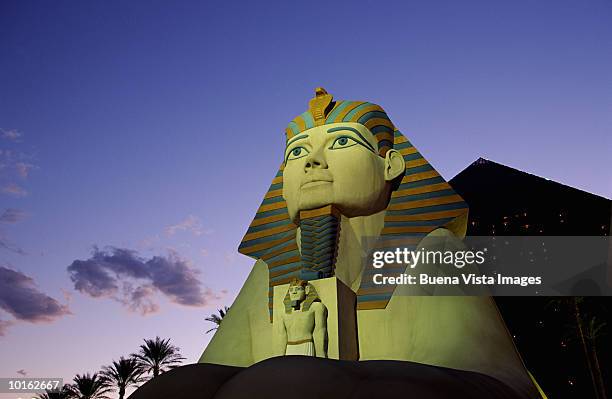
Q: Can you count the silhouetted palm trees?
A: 5